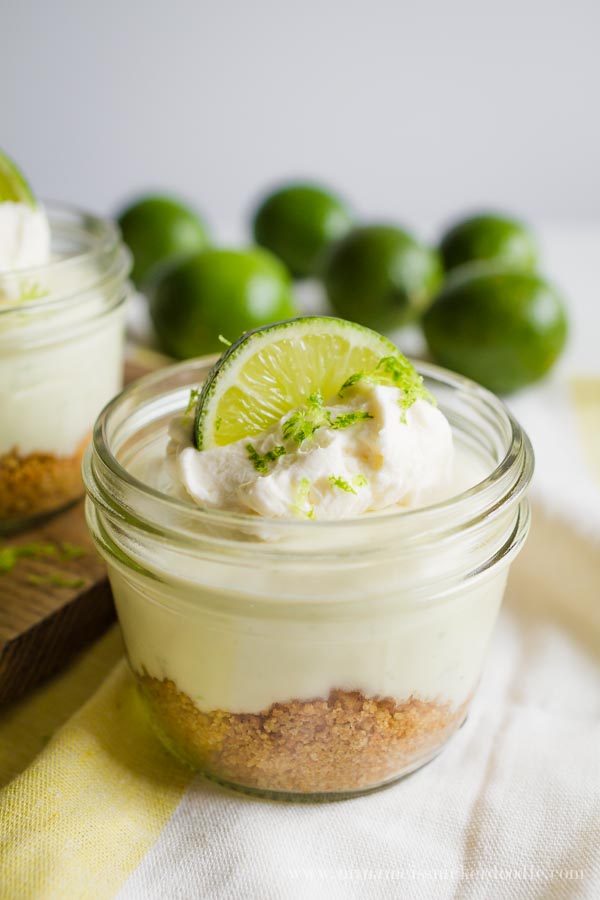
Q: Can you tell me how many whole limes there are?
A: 6